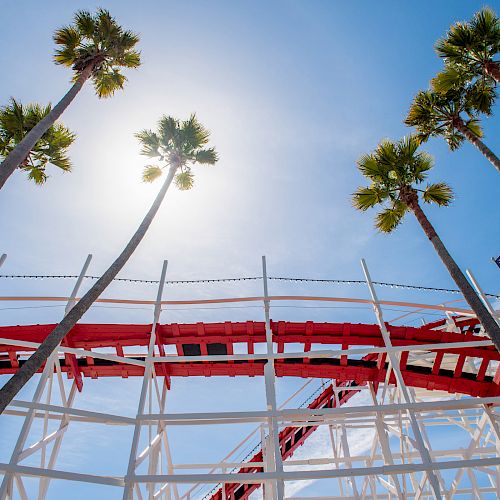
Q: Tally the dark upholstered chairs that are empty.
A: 0